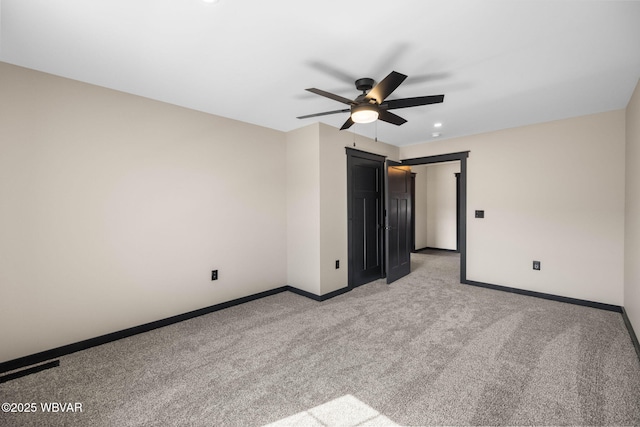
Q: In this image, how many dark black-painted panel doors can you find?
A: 2